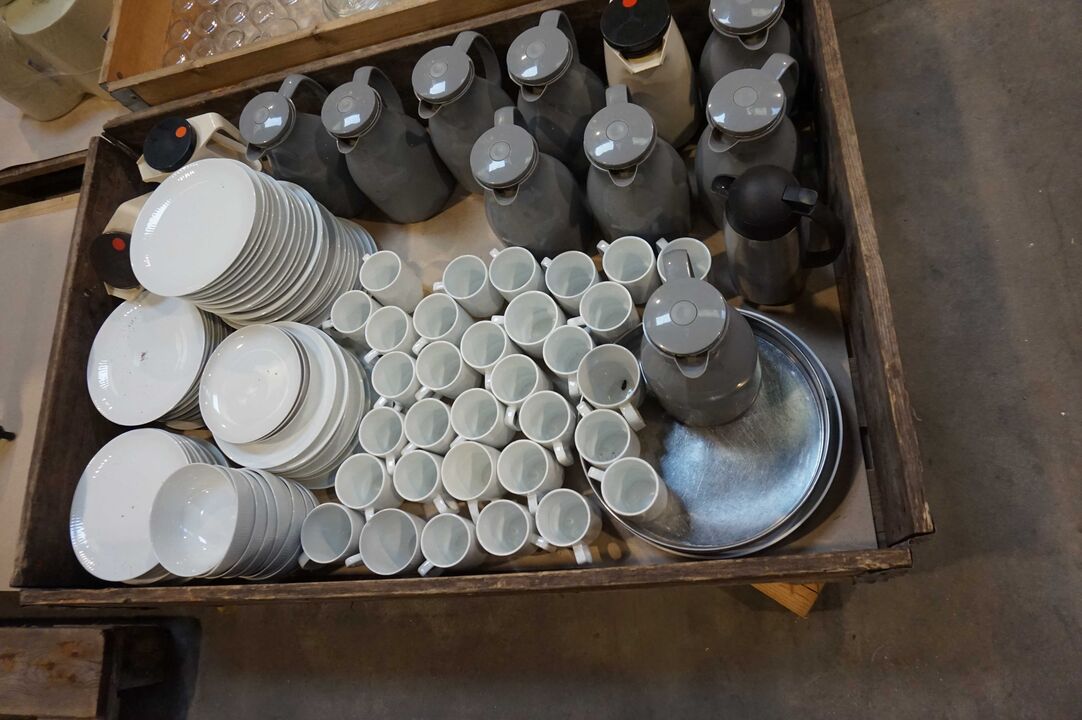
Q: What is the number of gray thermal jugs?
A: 9